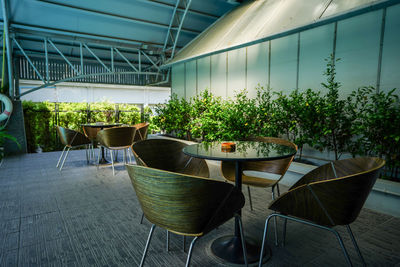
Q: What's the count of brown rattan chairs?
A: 8